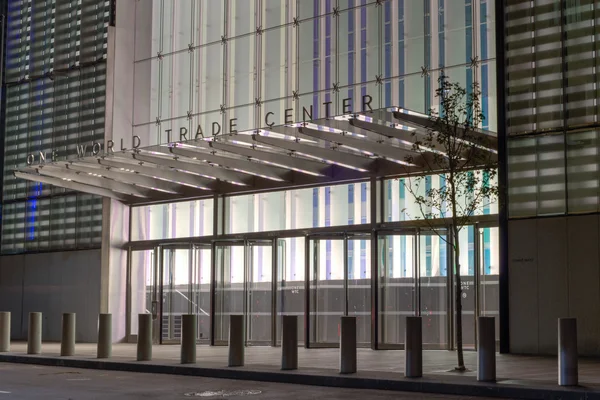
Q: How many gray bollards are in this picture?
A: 12